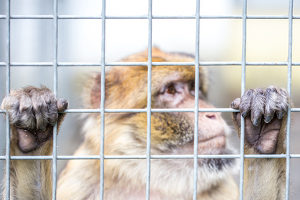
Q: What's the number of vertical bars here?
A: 7